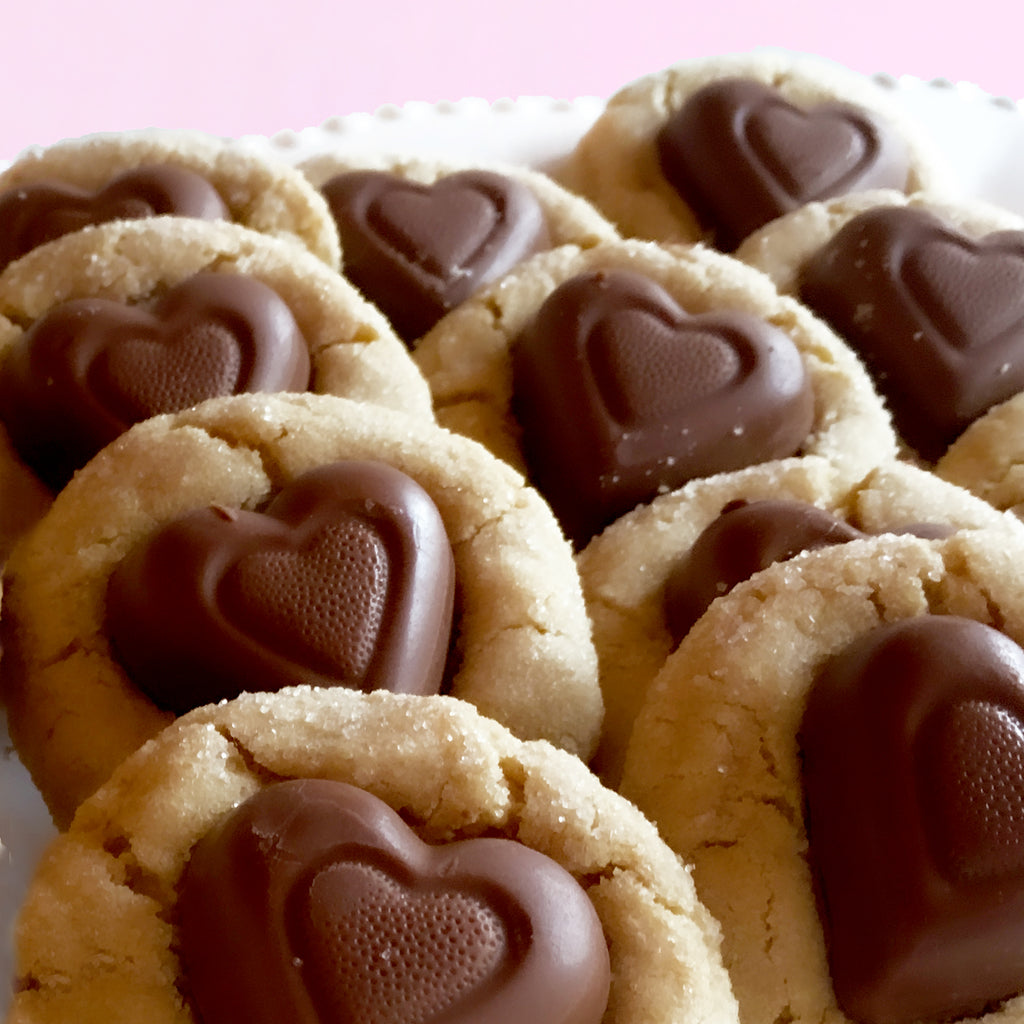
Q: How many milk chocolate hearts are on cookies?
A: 10